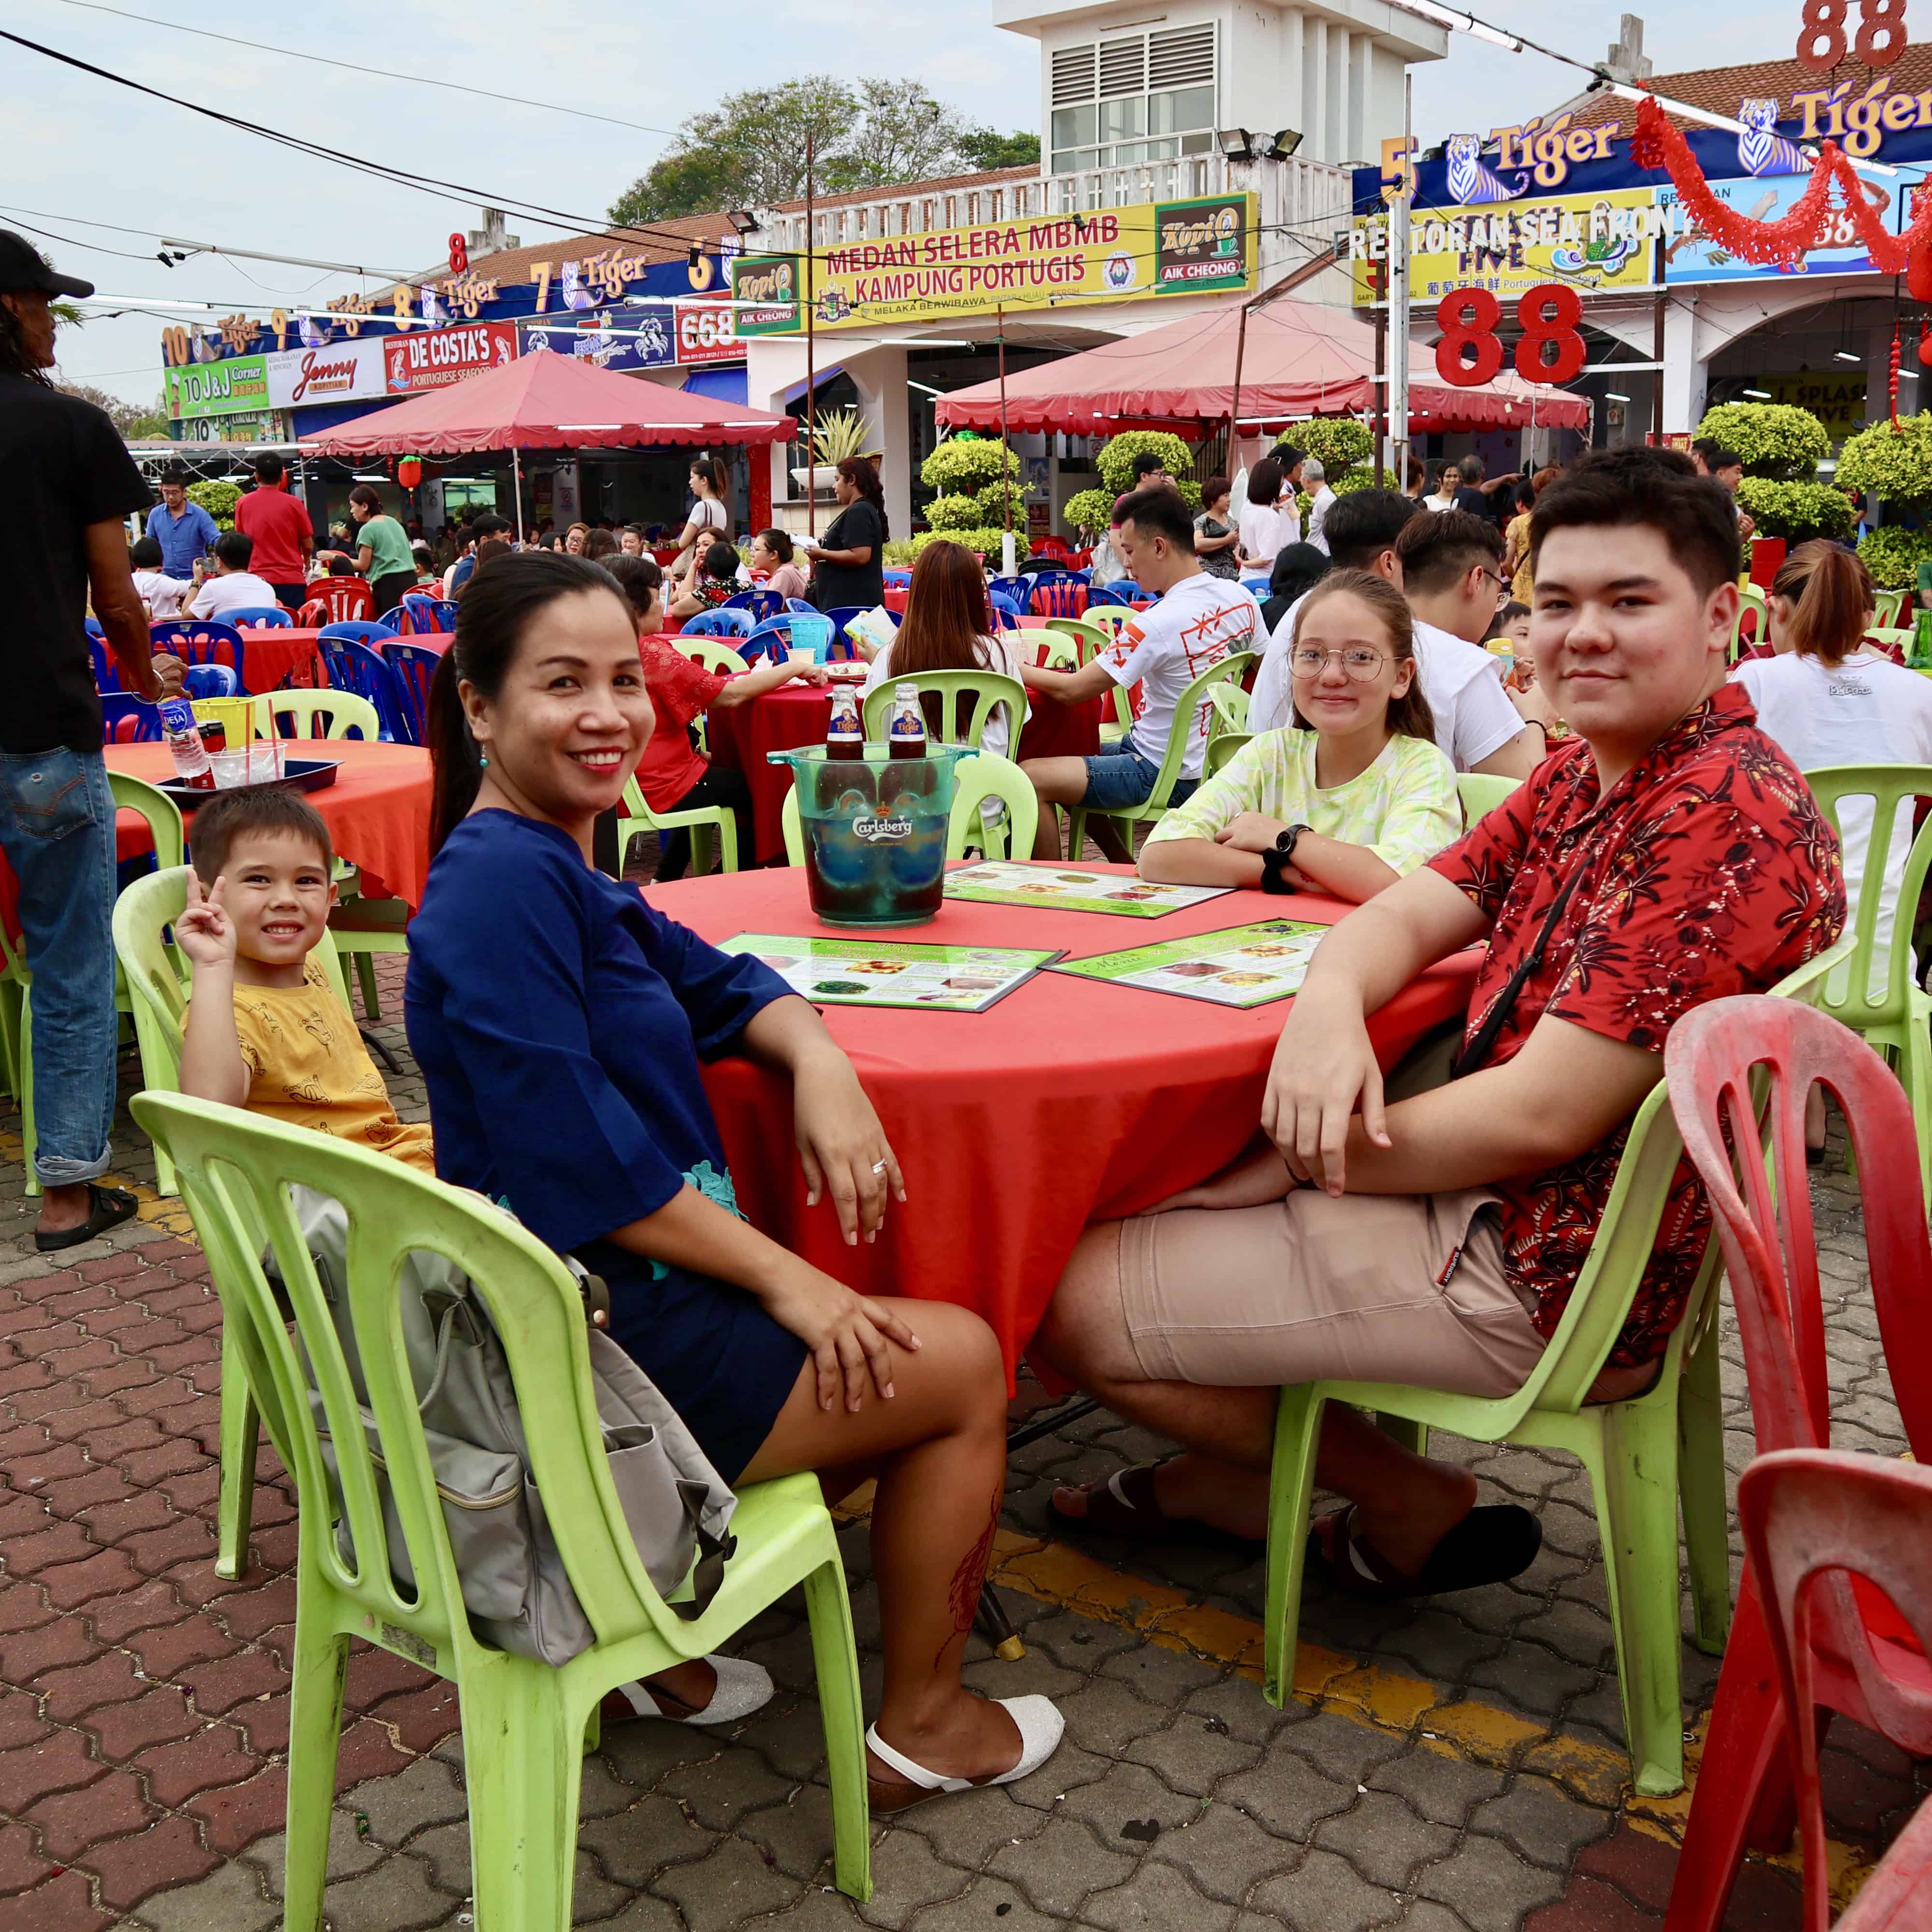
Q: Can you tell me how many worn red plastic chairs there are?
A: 2